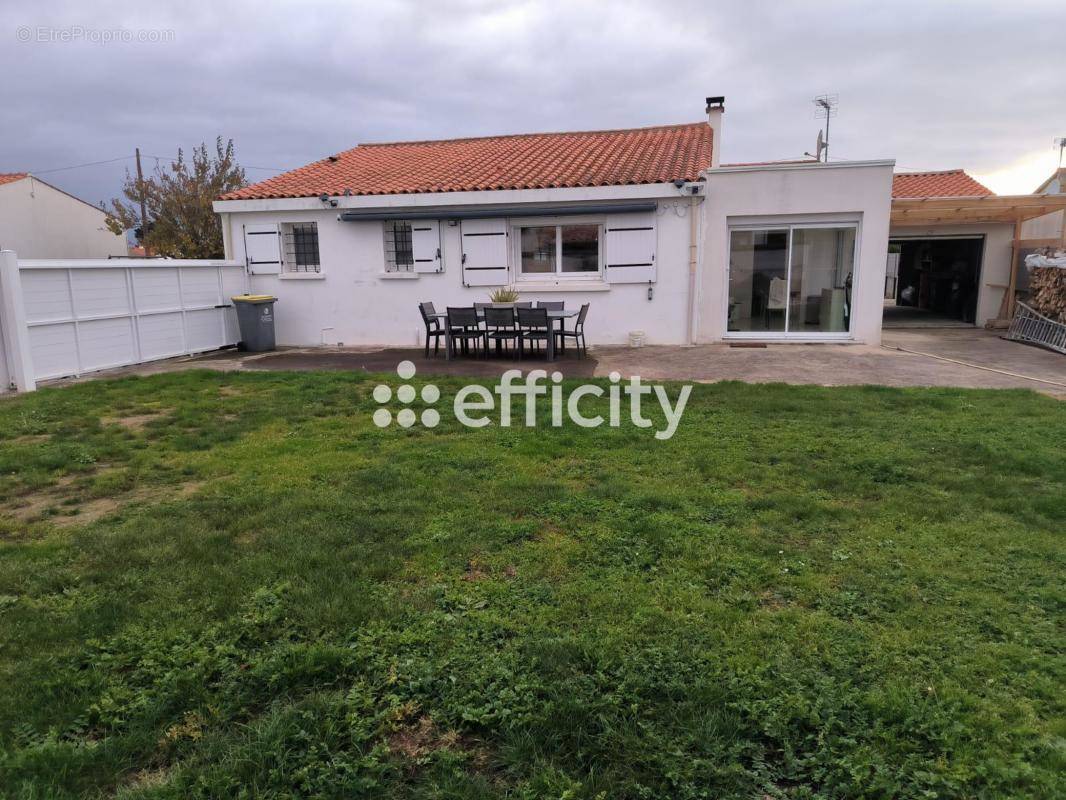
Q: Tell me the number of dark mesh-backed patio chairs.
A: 8